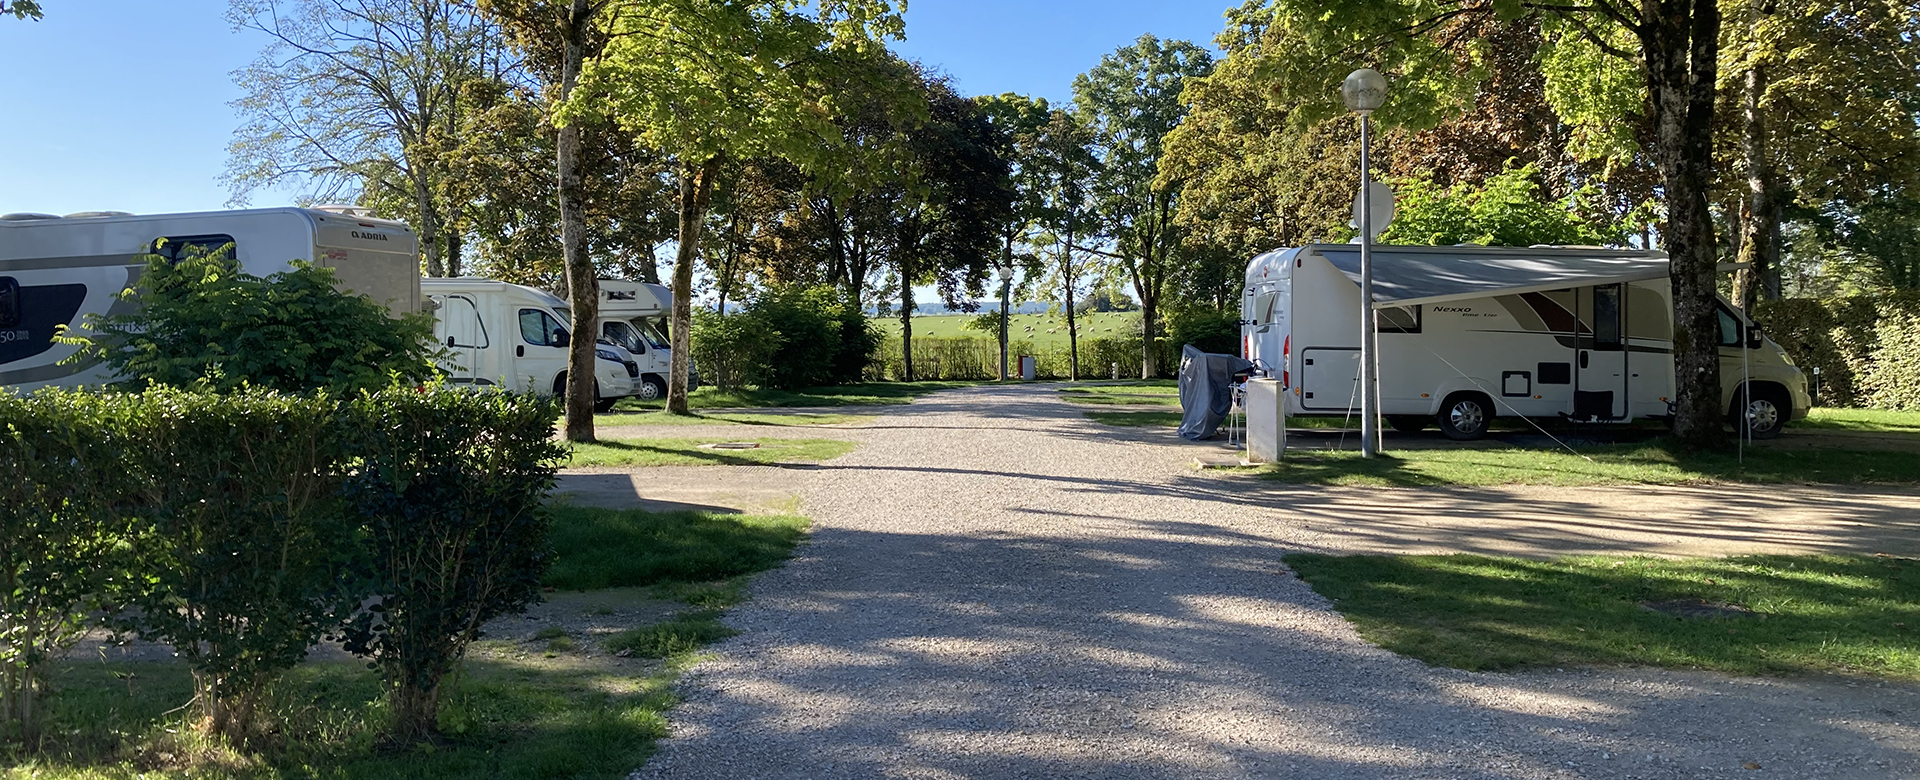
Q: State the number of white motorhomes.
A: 4